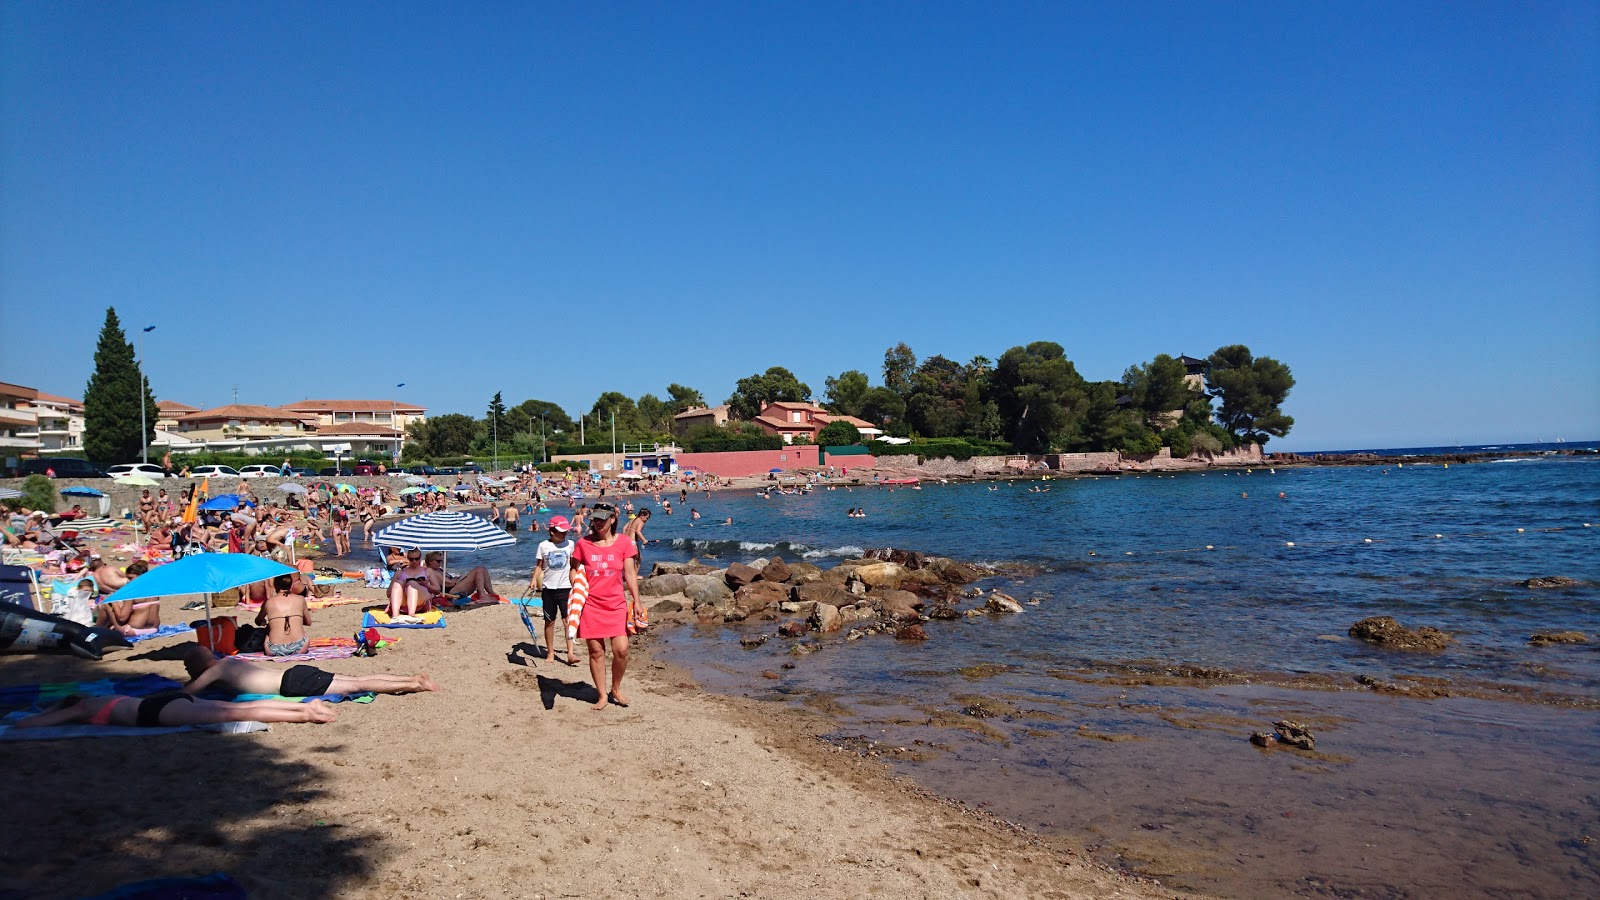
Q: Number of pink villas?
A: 1